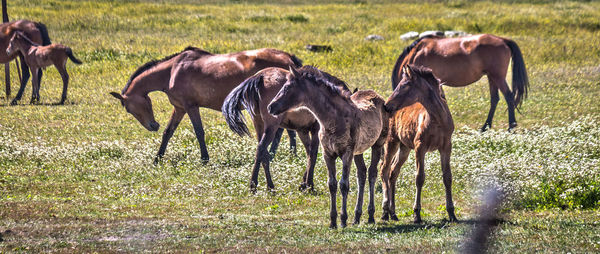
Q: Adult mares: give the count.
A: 4